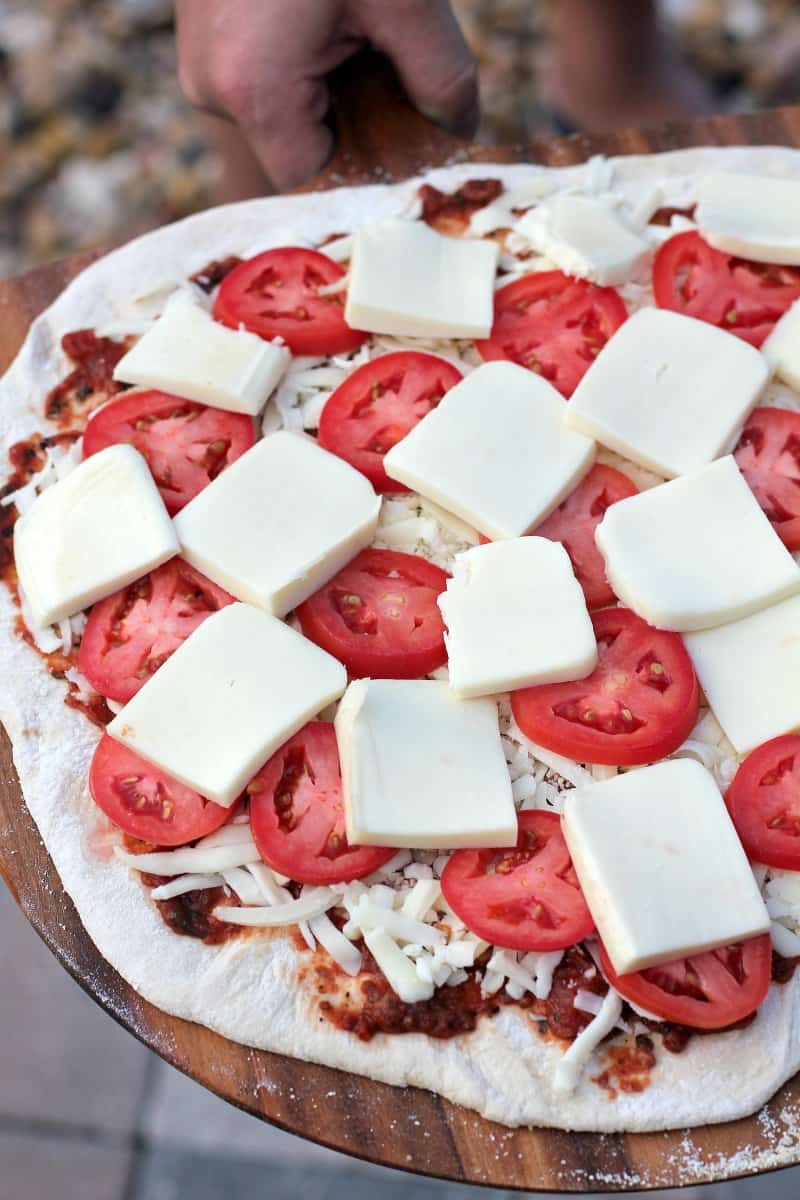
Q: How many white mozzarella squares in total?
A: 15